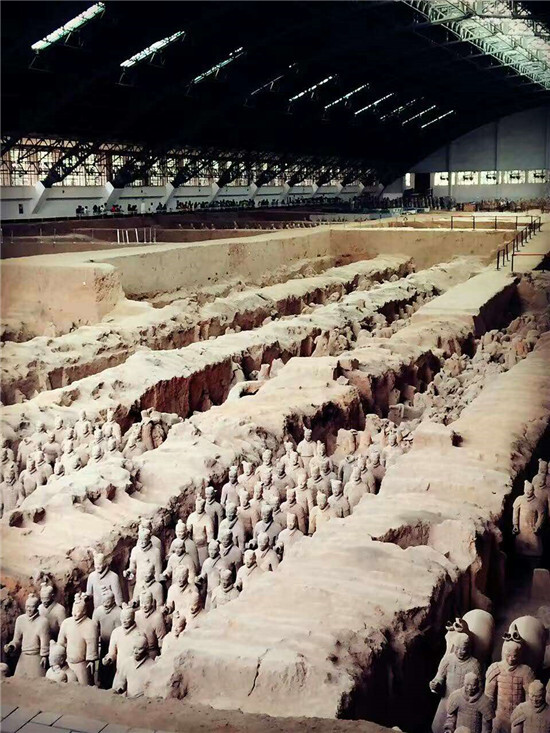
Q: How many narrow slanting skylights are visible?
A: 10